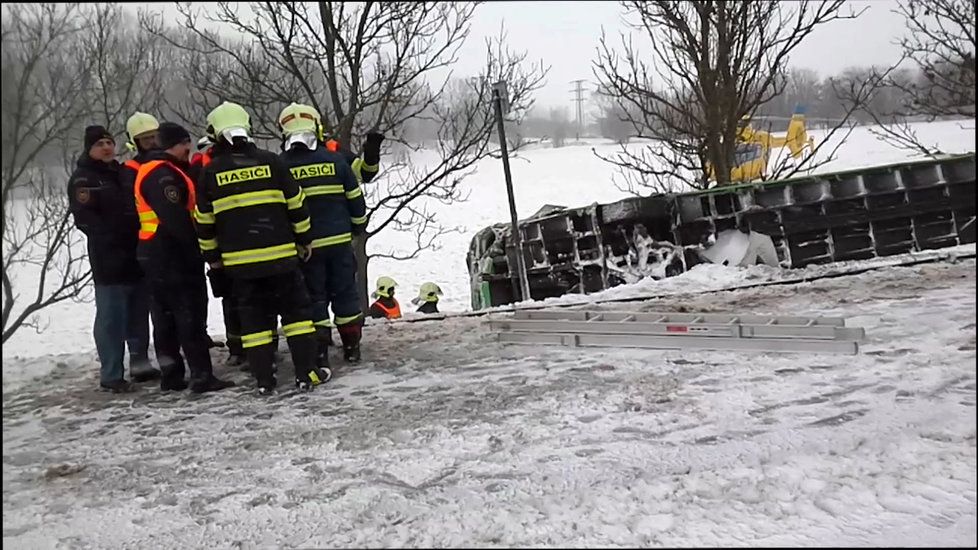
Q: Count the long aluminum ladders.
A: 2